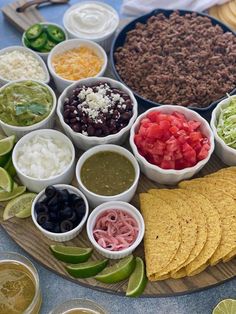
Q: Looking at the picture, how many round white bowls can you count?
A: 12